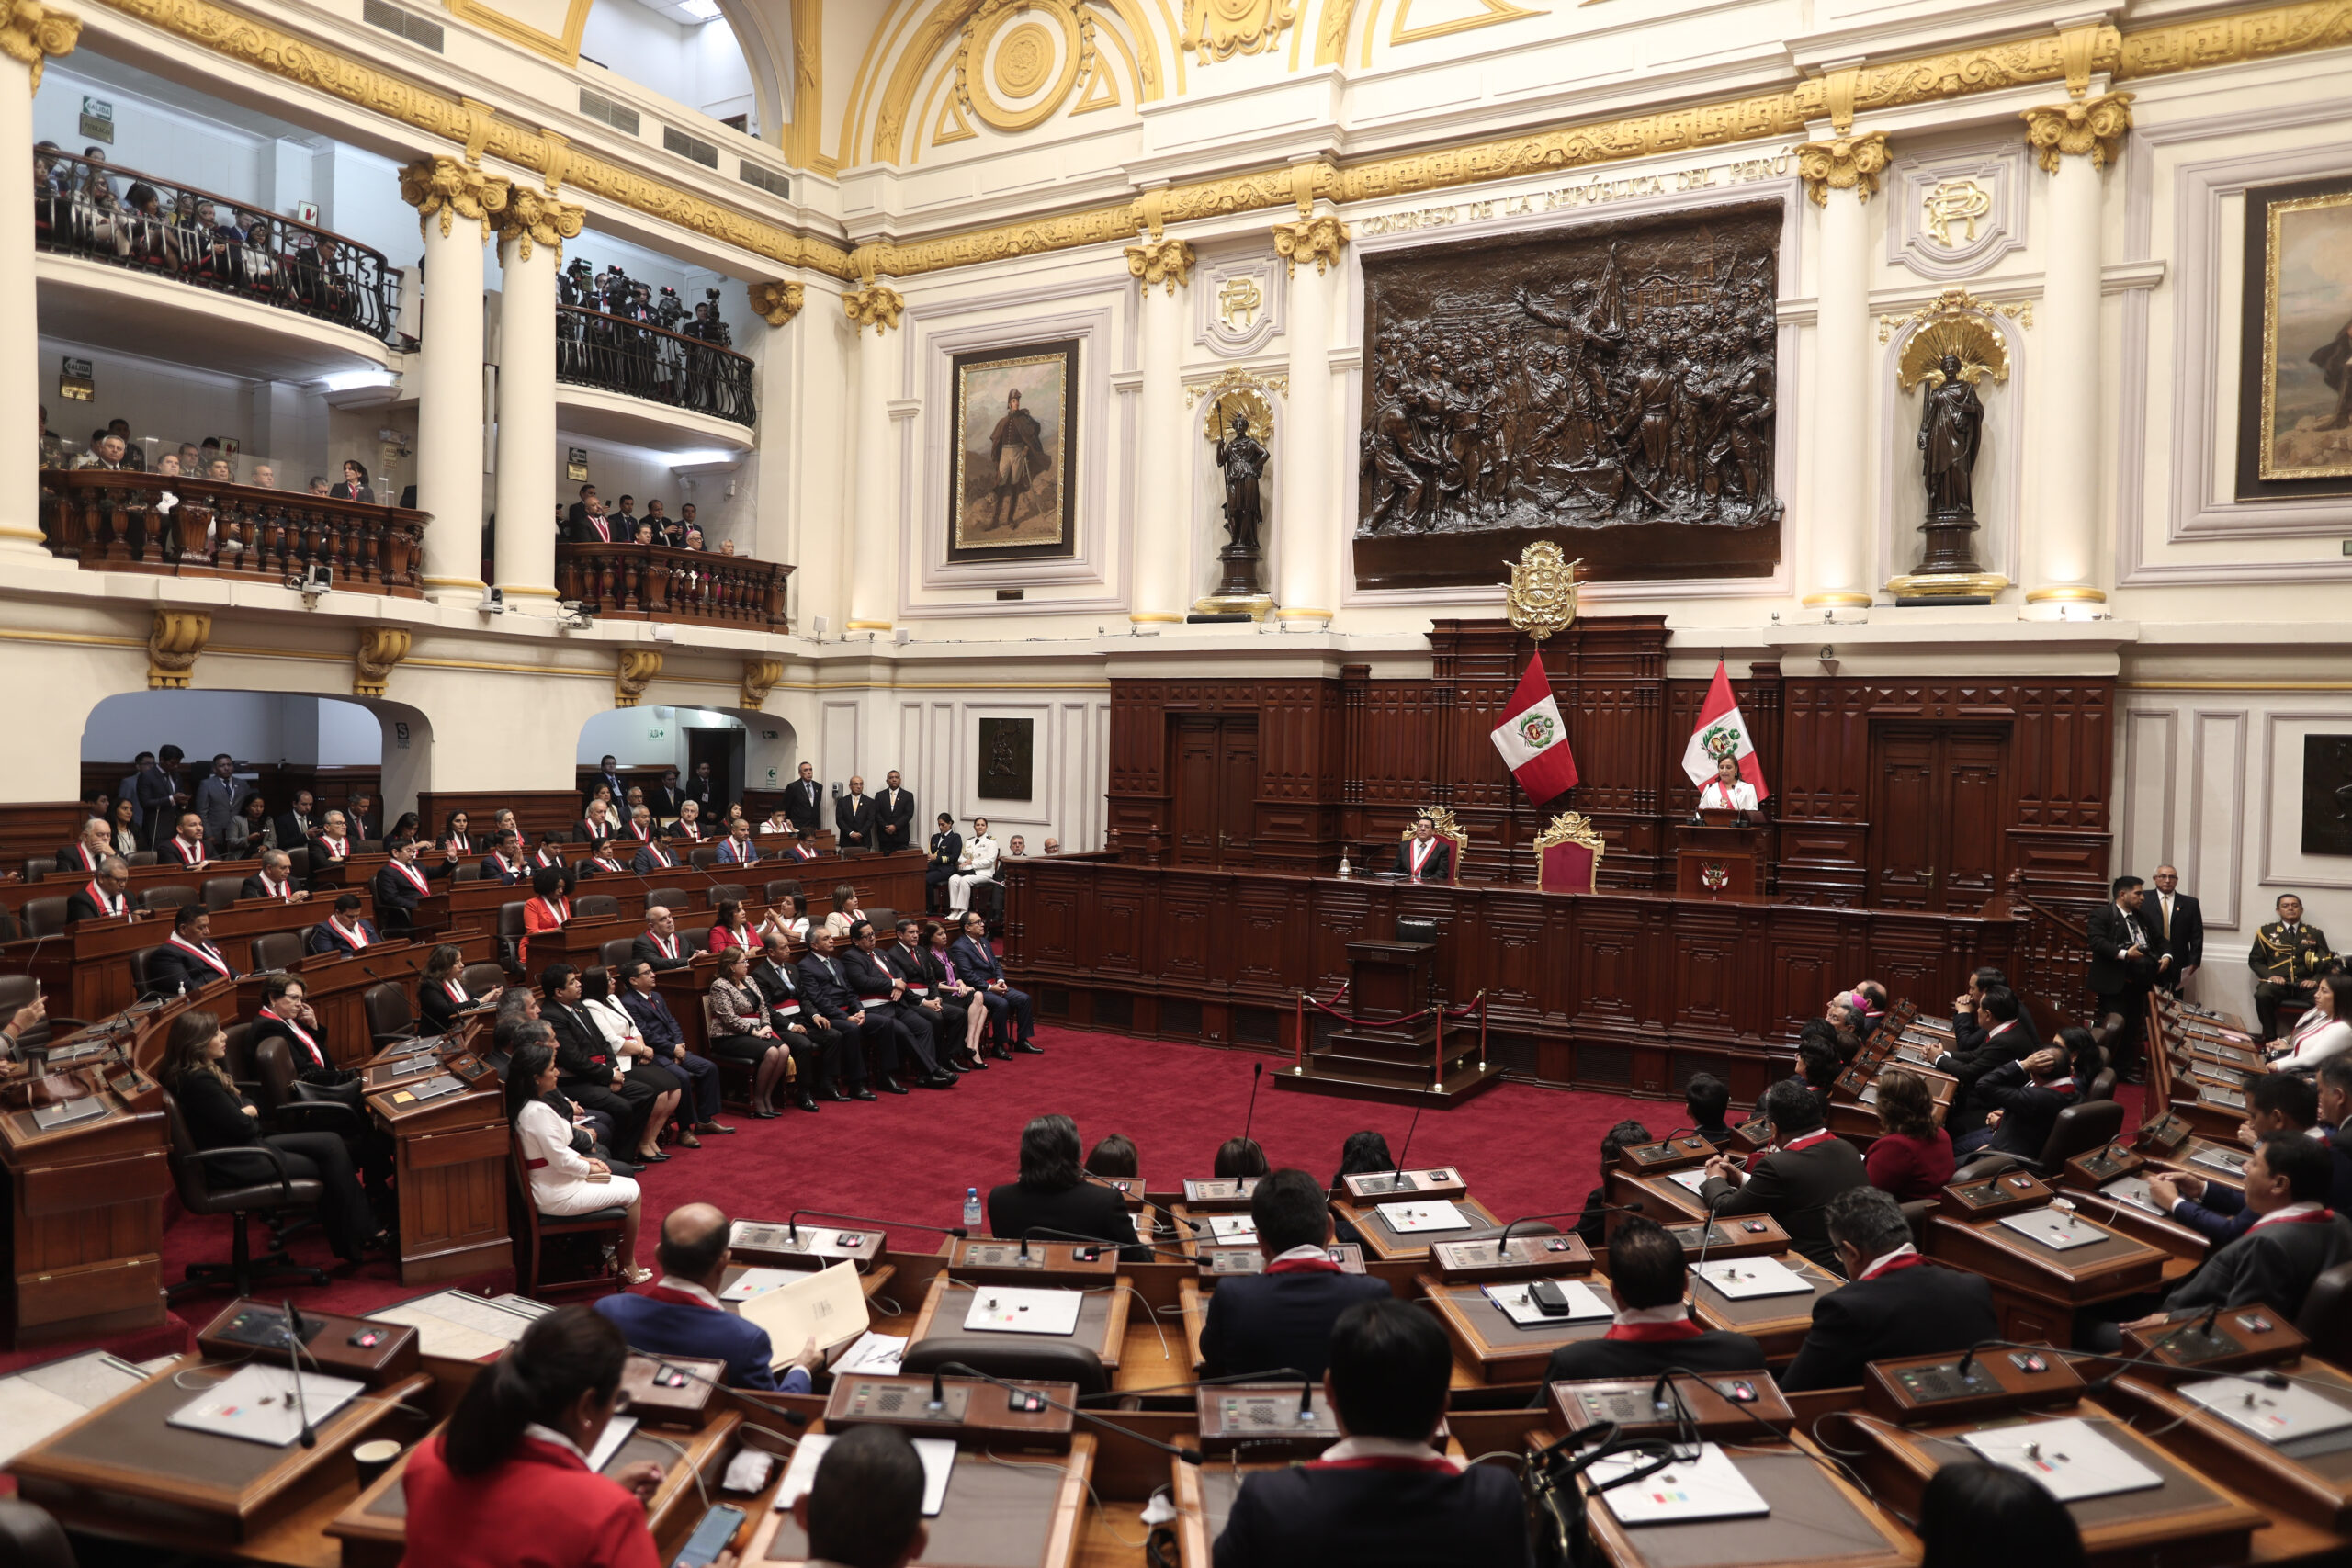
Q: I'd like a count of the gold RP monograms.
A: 2